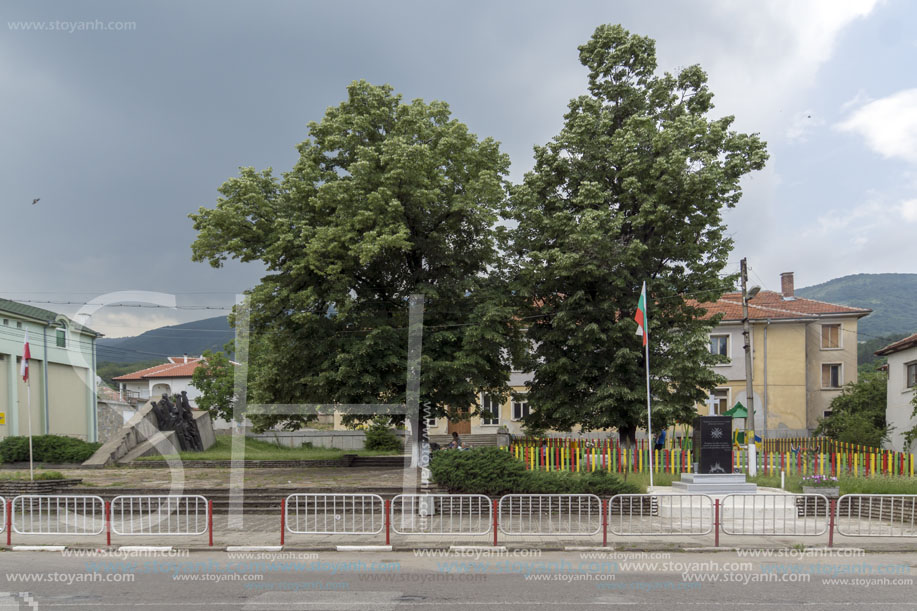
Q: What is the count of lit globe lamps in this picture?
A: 0